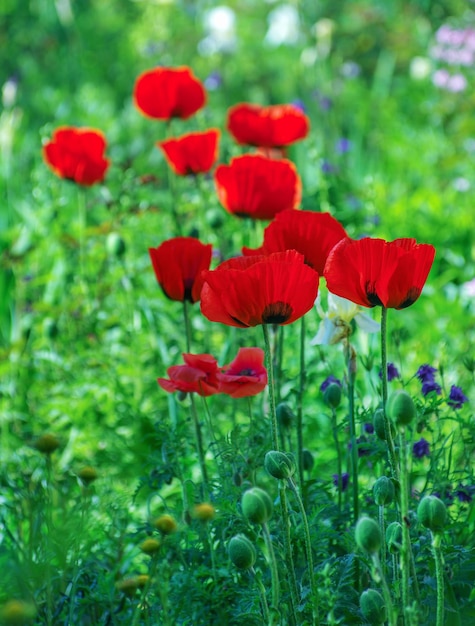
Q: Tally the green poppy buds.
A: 13